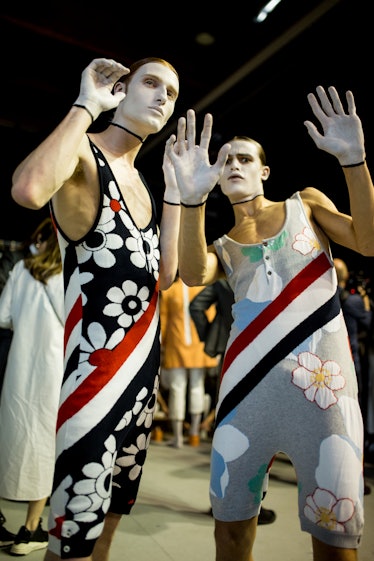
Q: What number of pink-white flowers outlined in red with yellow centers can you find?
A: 3